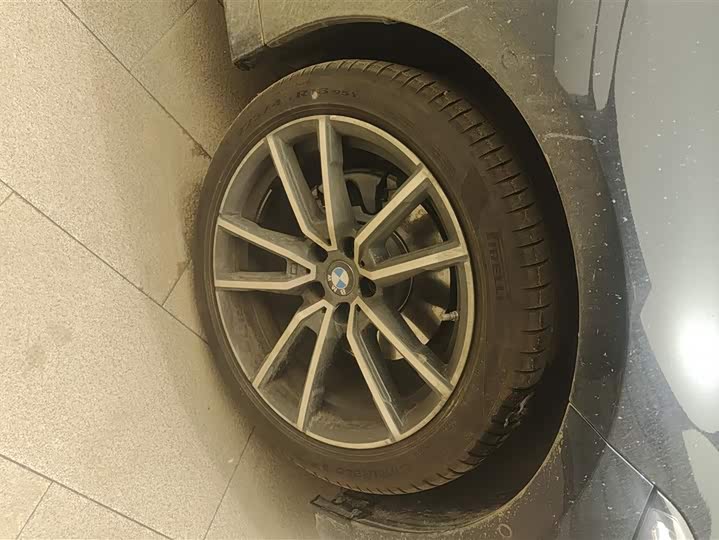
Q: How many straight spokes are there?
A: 5